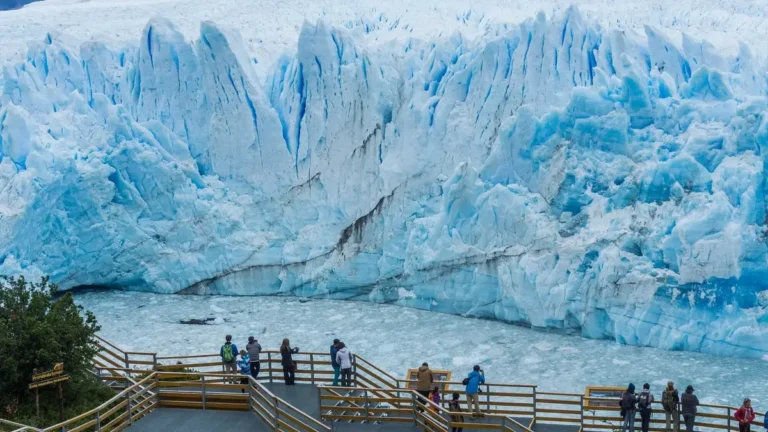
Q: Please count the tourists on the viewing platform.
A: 15